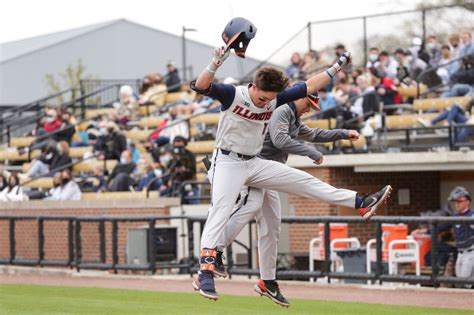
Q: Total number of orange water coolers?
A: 3